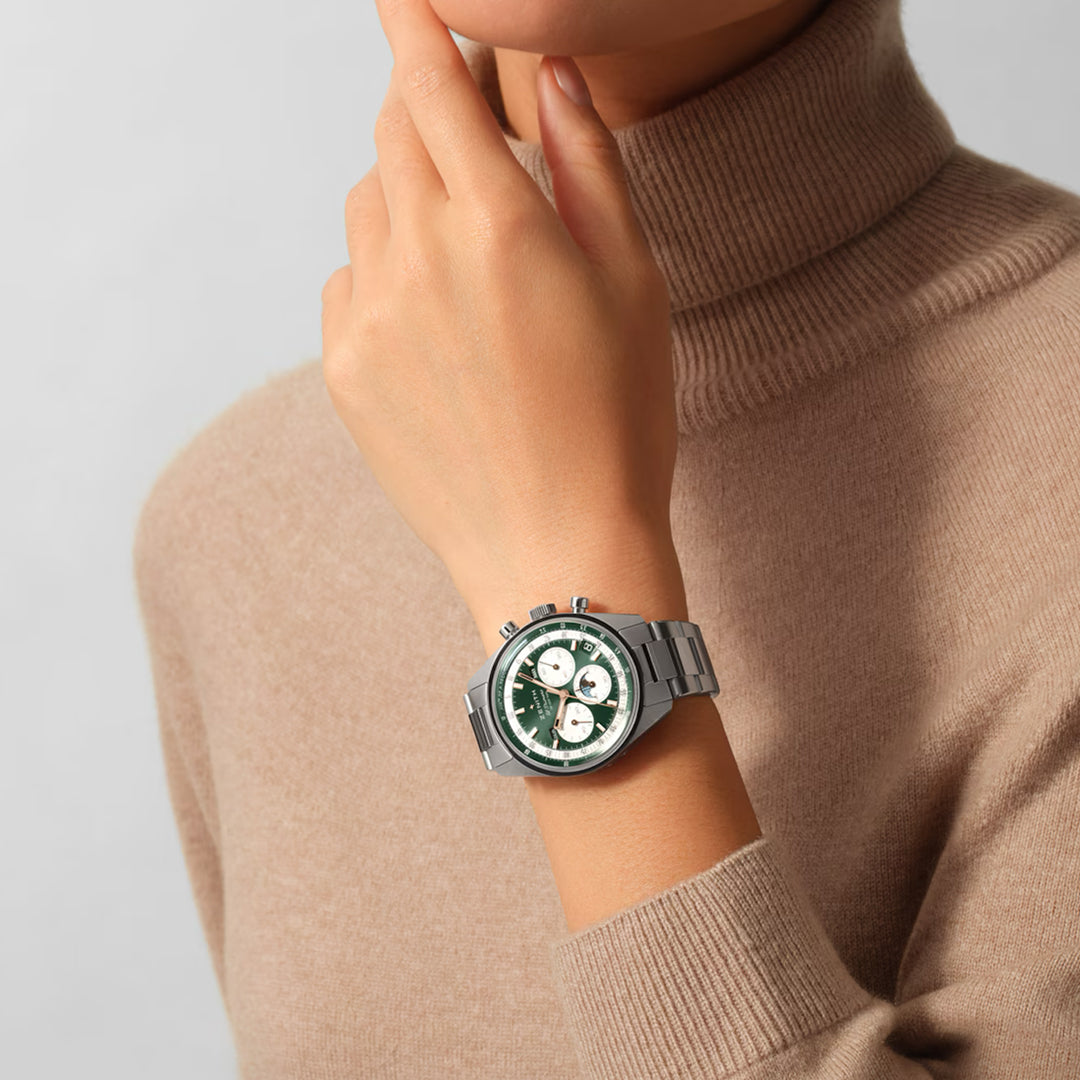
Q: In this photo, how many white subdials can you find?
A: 3